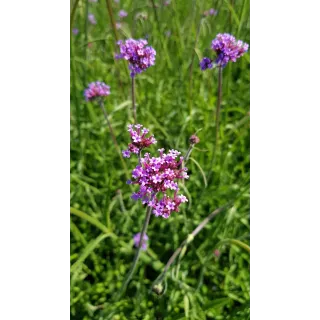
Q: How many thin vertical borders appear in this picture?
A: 2